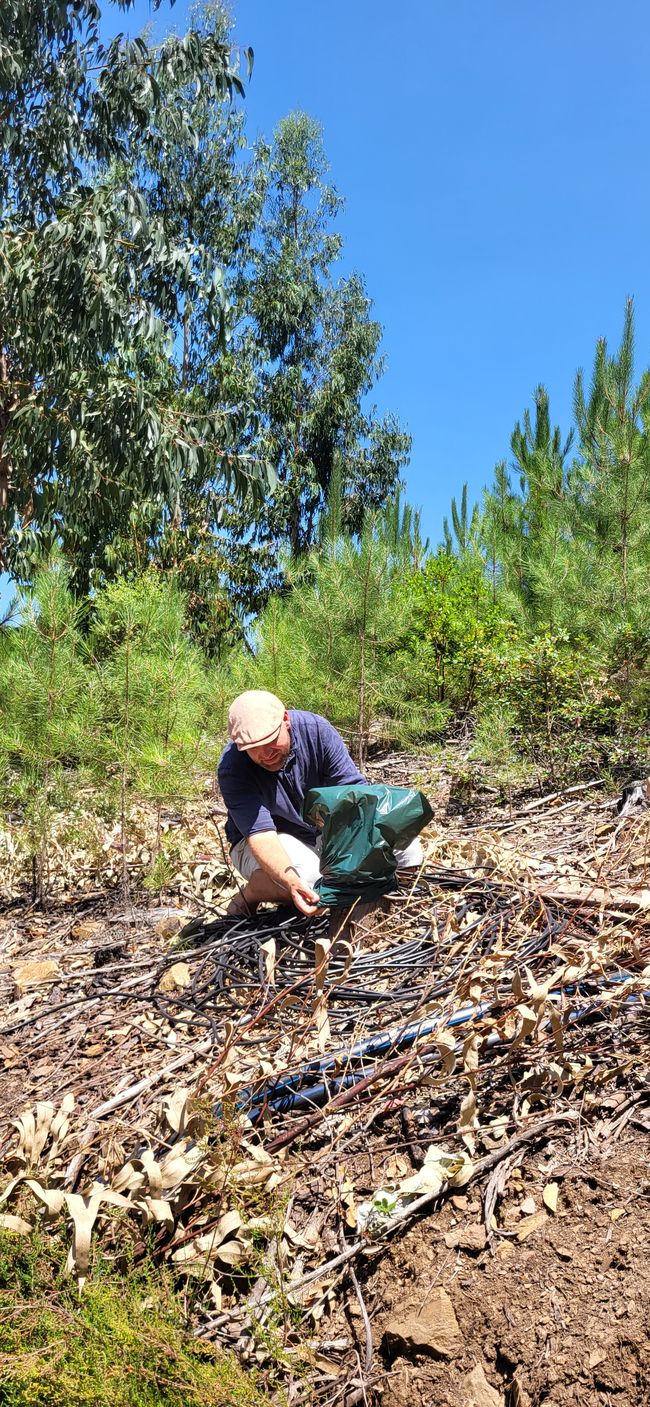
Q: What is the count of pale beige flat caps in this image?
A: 1